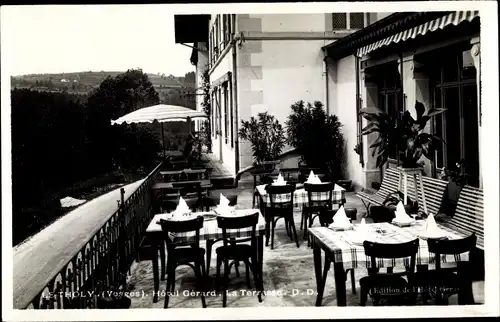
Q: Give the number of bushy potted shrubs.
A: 2